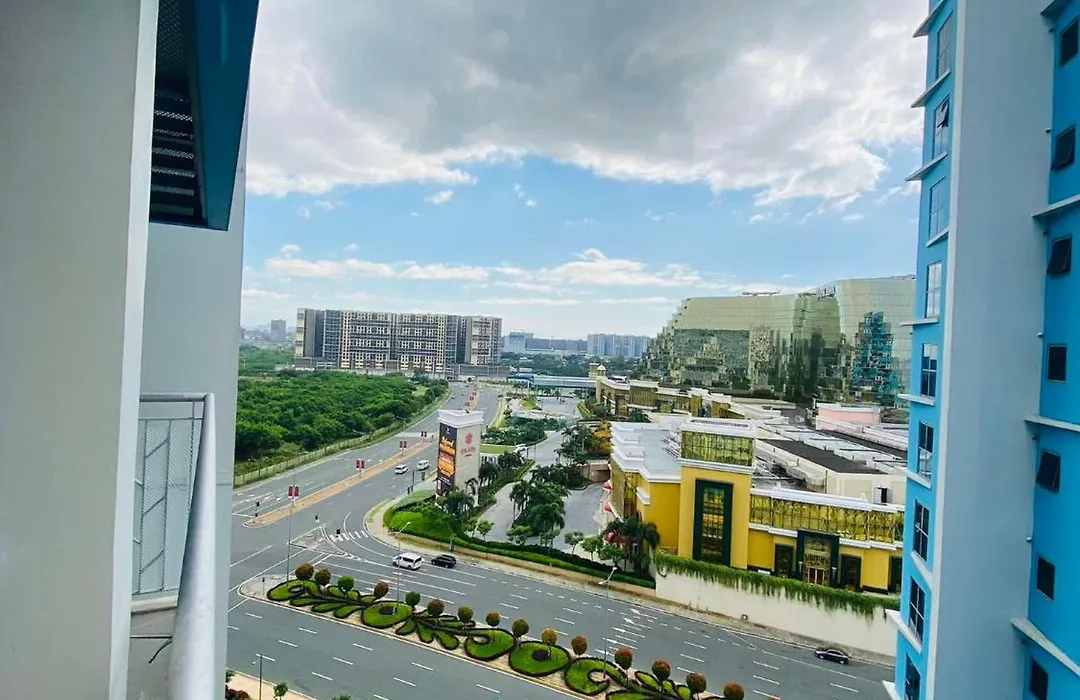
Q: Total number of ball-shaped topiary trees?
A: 15